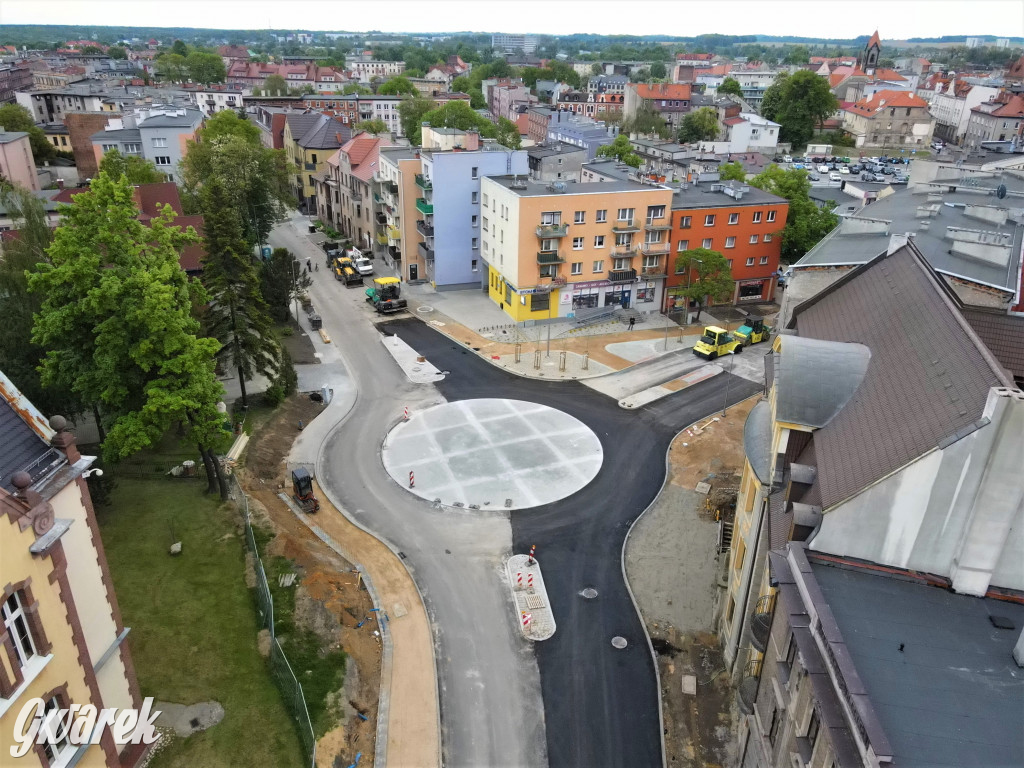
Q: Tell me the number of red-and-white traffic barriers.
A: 6